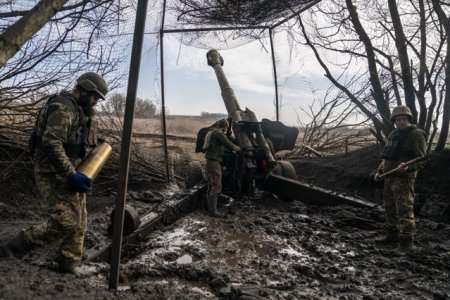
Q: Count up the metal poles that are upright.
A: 3